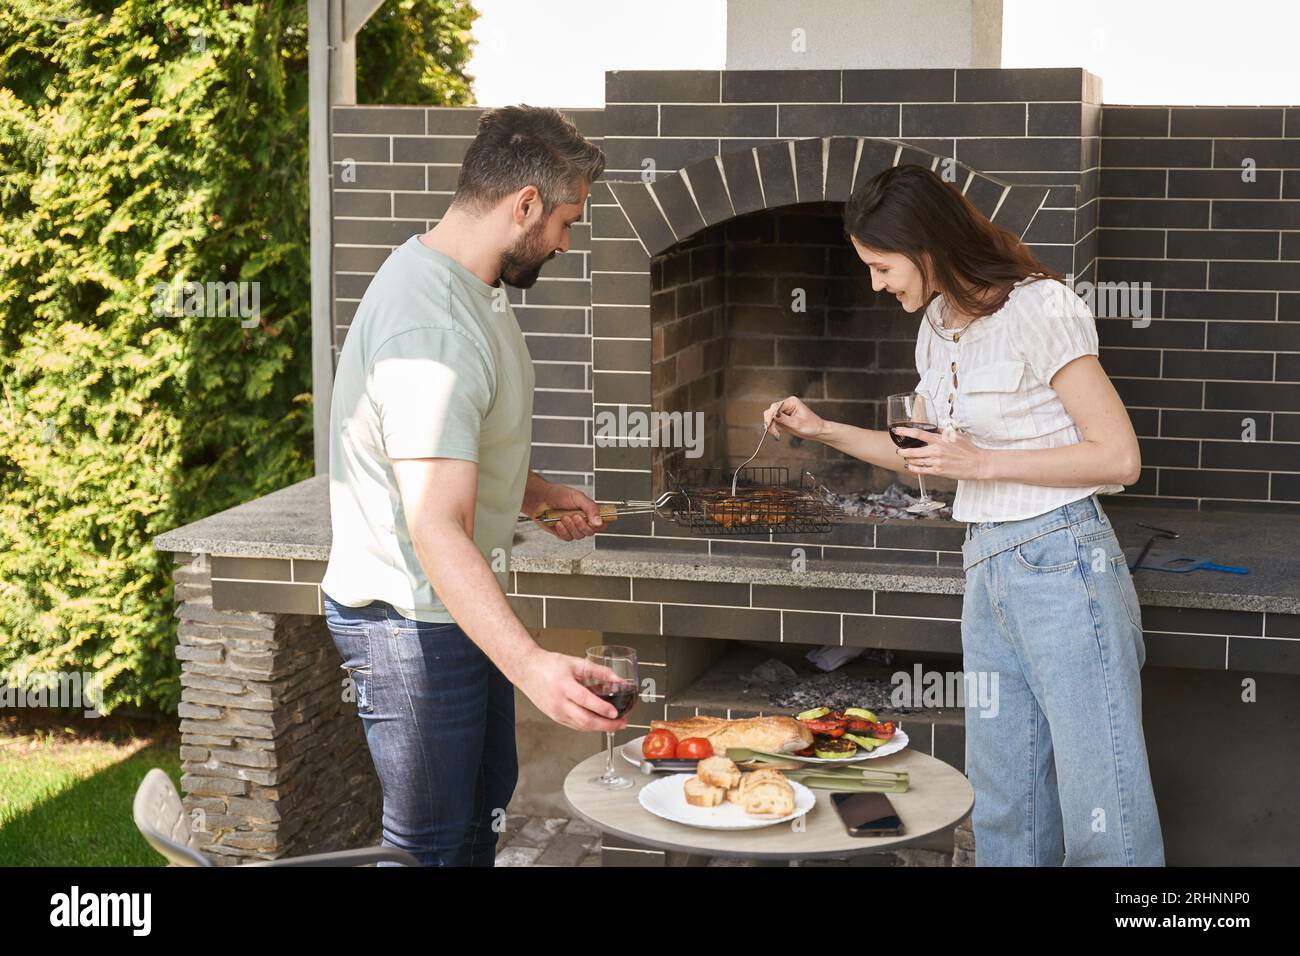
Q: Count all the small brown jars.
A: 0